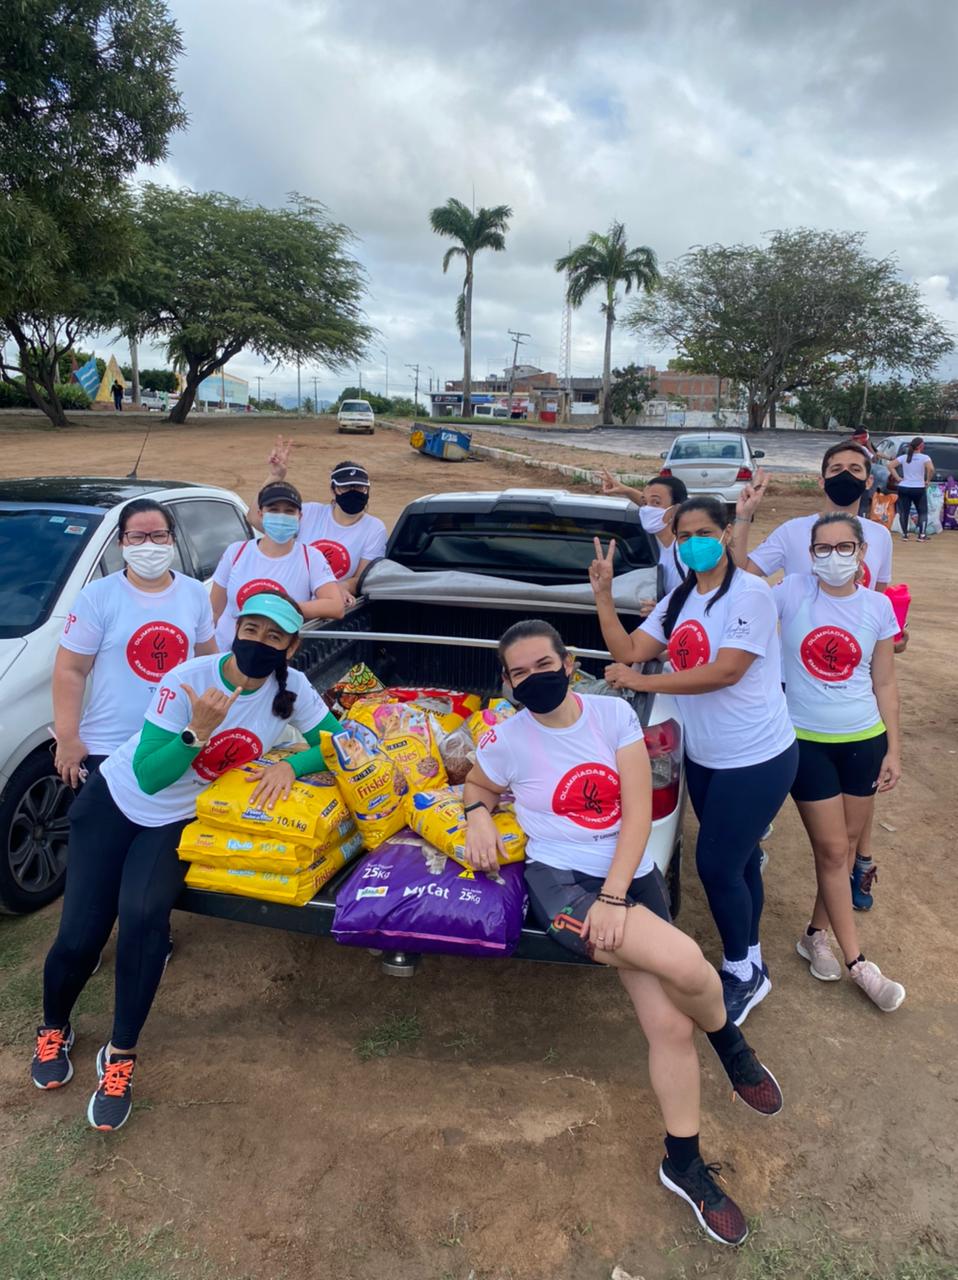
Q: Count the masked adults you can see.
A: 9